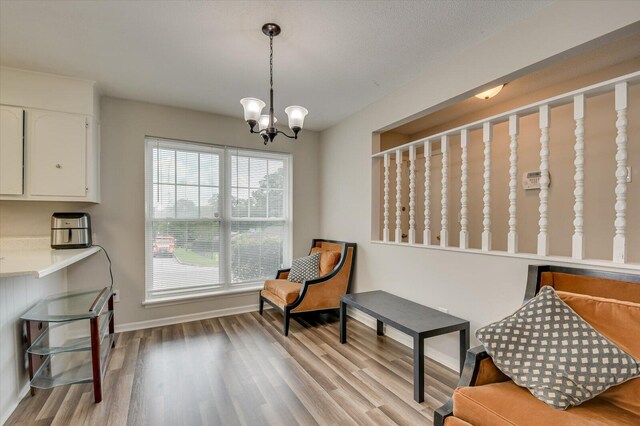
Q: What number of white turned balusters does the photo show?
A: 11